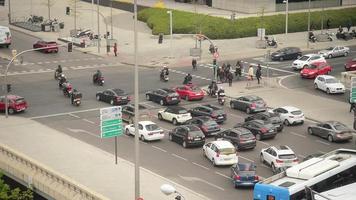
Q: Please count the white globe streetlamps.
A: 1